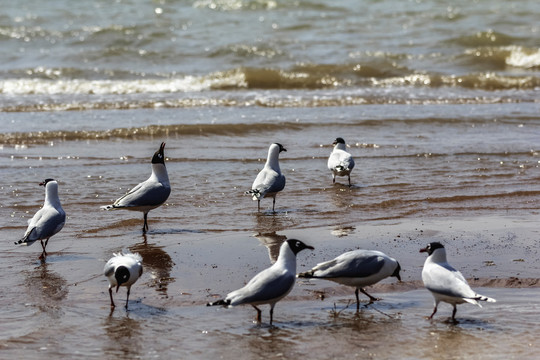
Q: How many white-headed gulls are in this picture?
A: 0